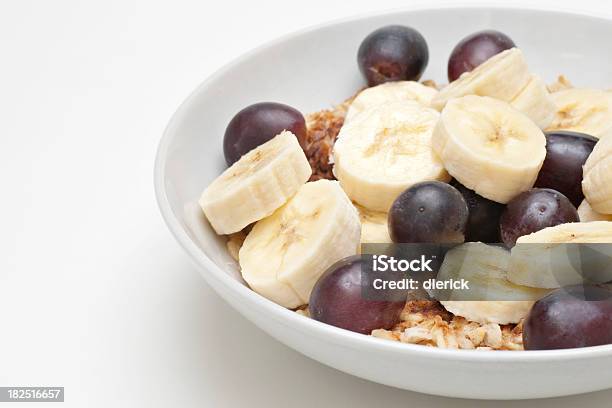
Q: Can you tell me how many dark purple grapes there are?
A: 9